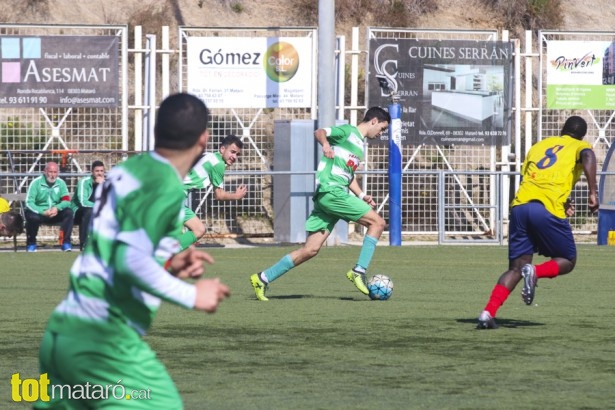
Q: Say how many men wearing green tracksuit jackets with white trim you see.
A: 2